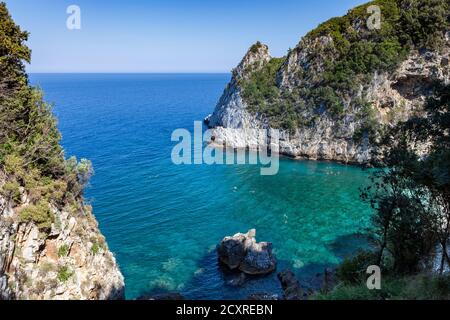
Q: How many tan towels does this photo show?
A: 0